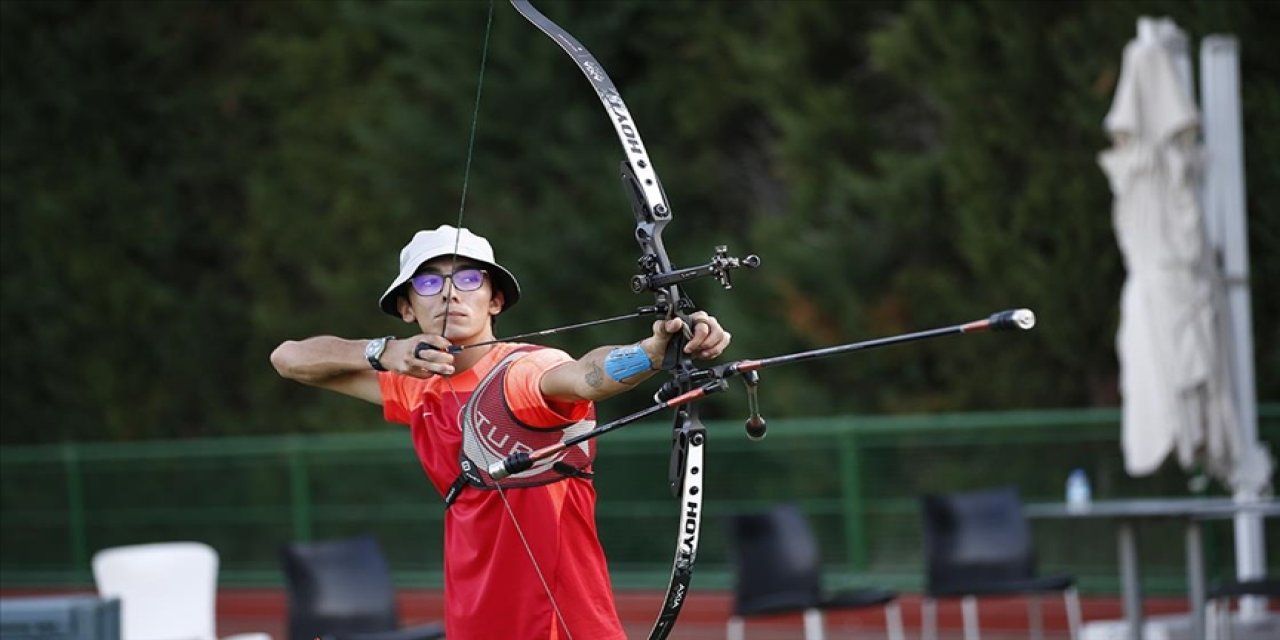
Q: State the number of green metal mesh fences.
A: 1